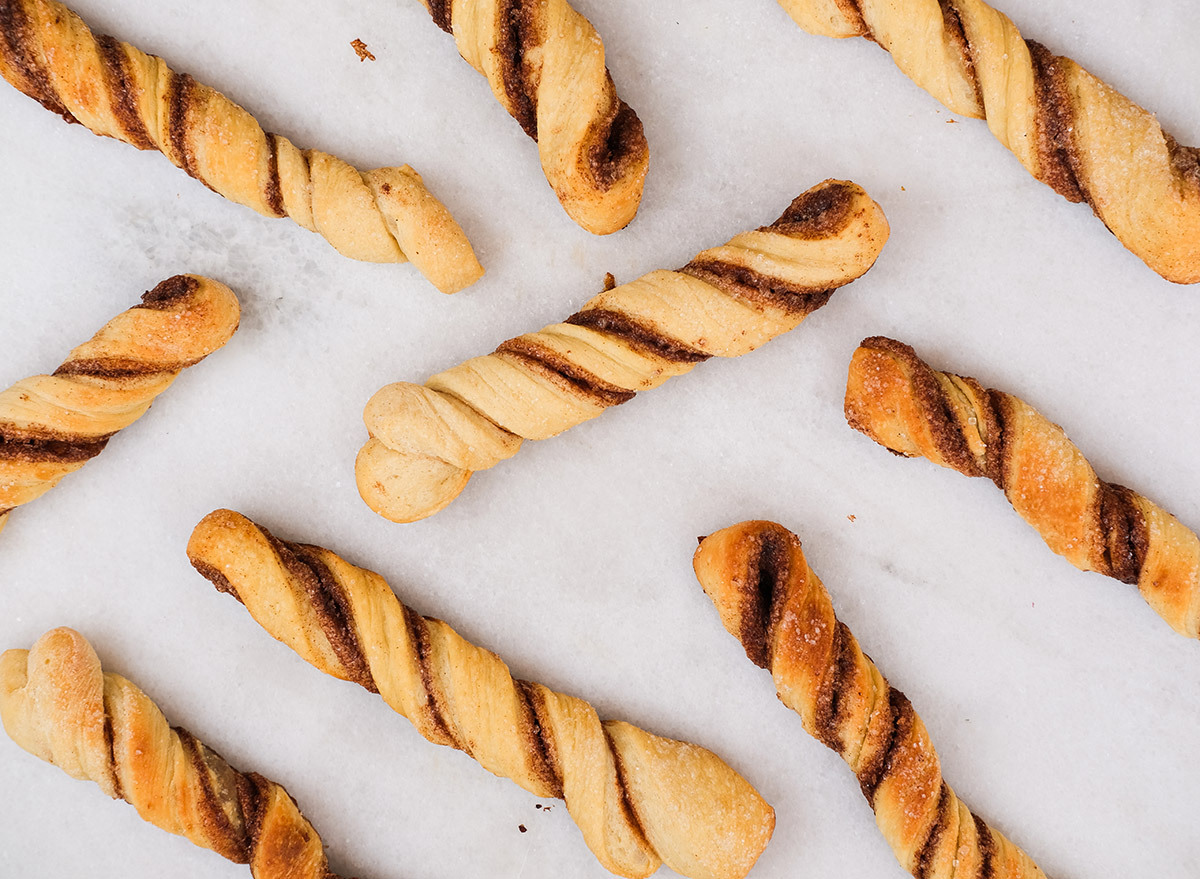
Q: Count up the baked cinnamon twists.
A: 9